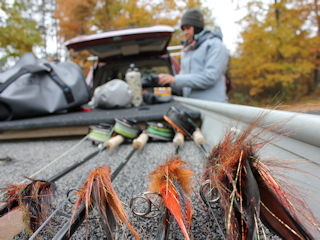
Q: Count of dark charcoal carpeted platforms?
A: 1